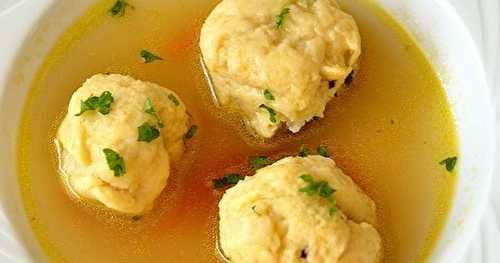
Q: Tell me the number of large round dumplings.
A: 3